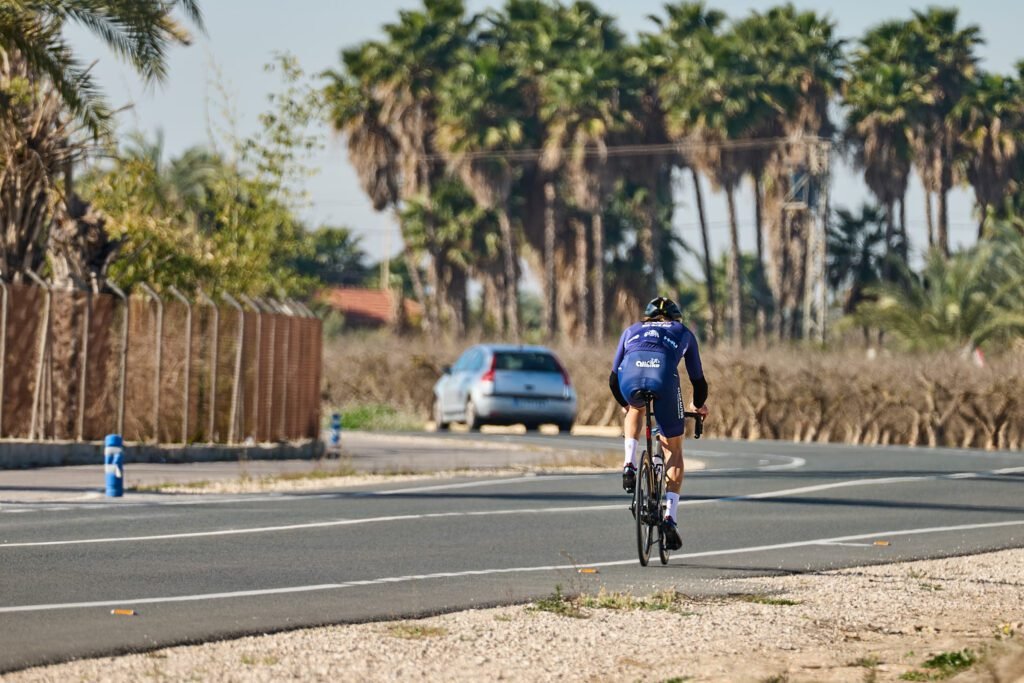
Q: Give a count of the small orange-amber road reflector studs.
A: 3